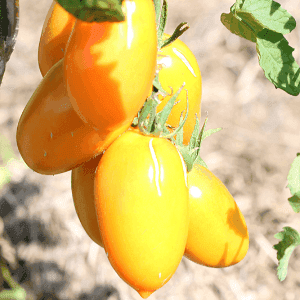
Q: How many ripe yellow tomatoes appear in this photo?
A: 7